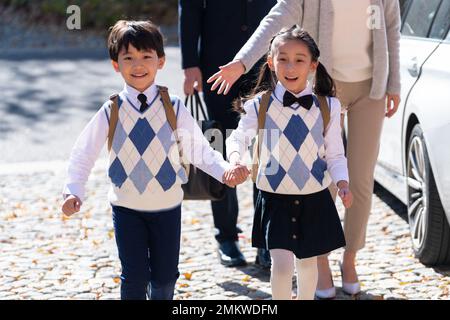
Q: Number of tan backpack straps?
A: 4